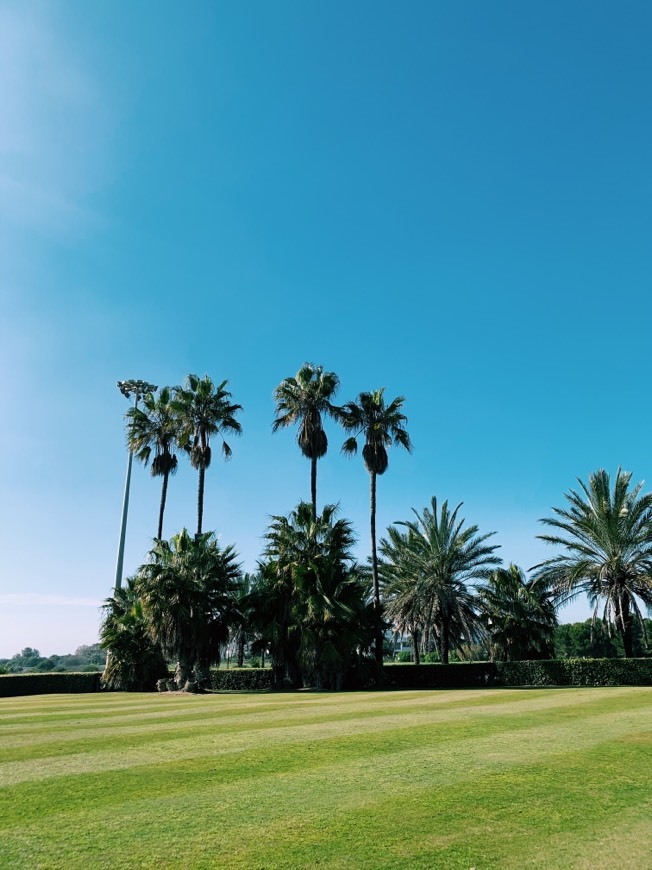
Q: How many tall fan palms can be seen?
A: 4